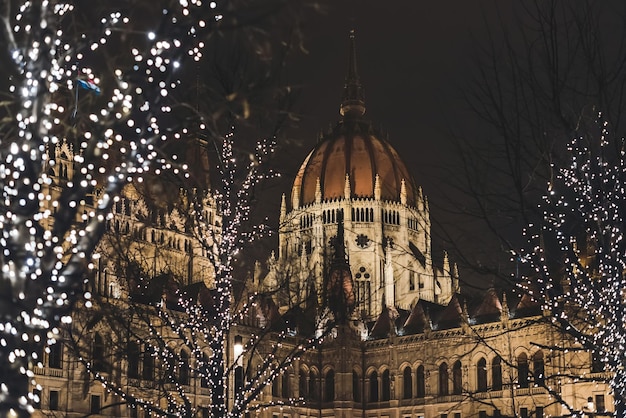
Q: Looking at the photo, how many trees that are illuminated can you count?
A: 3